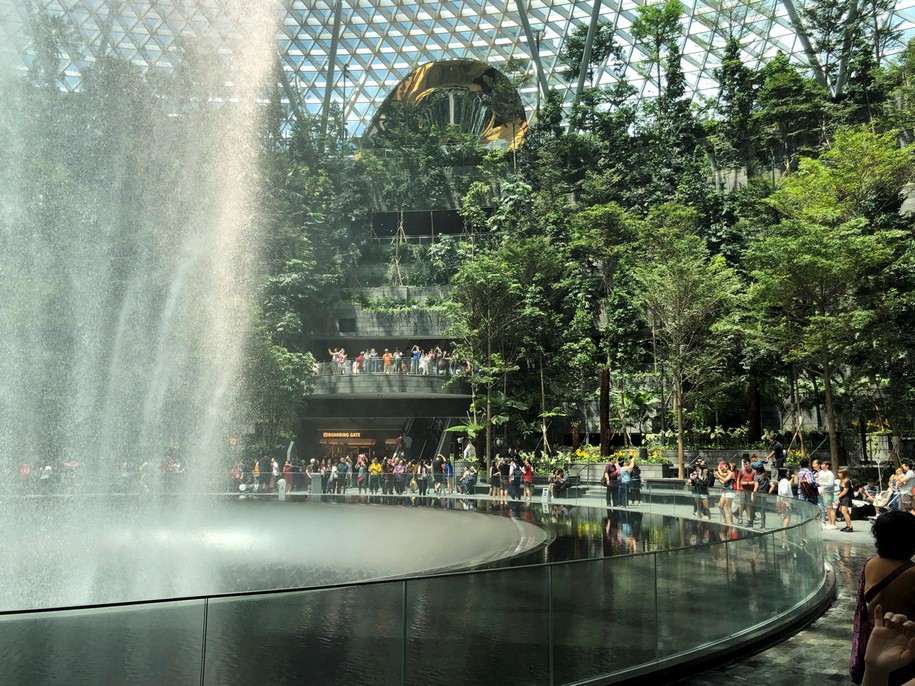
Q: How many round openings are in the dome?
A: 1